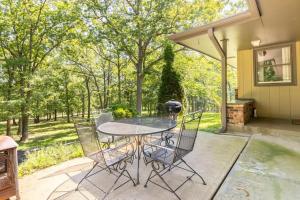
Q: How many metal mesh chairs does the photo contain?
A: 4